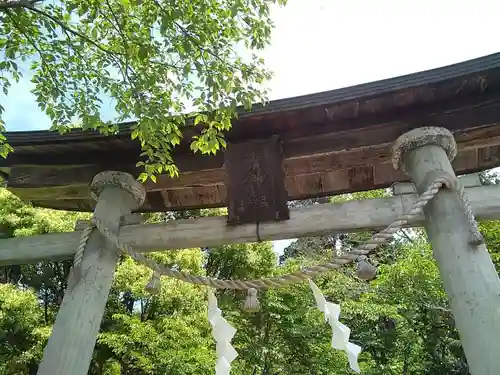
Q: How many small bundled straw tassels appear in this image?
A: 3